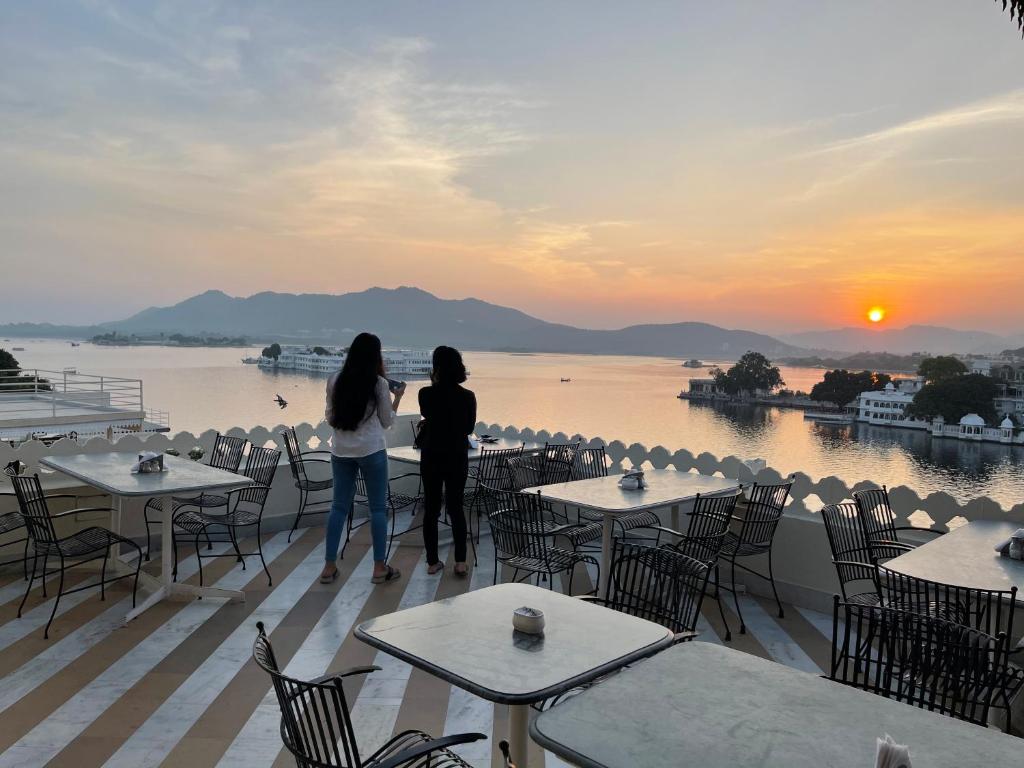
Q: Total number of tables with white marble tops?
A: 6